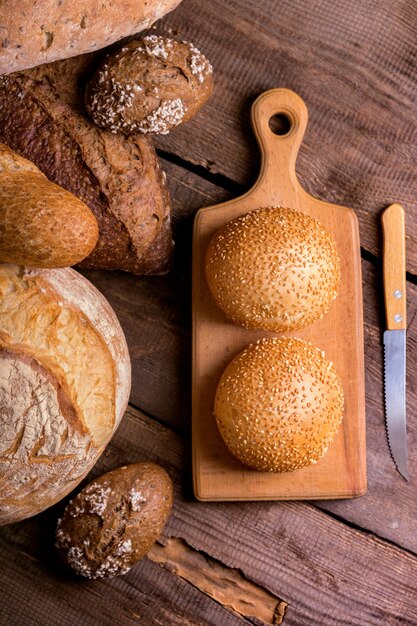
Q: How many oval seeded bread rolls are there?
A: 2